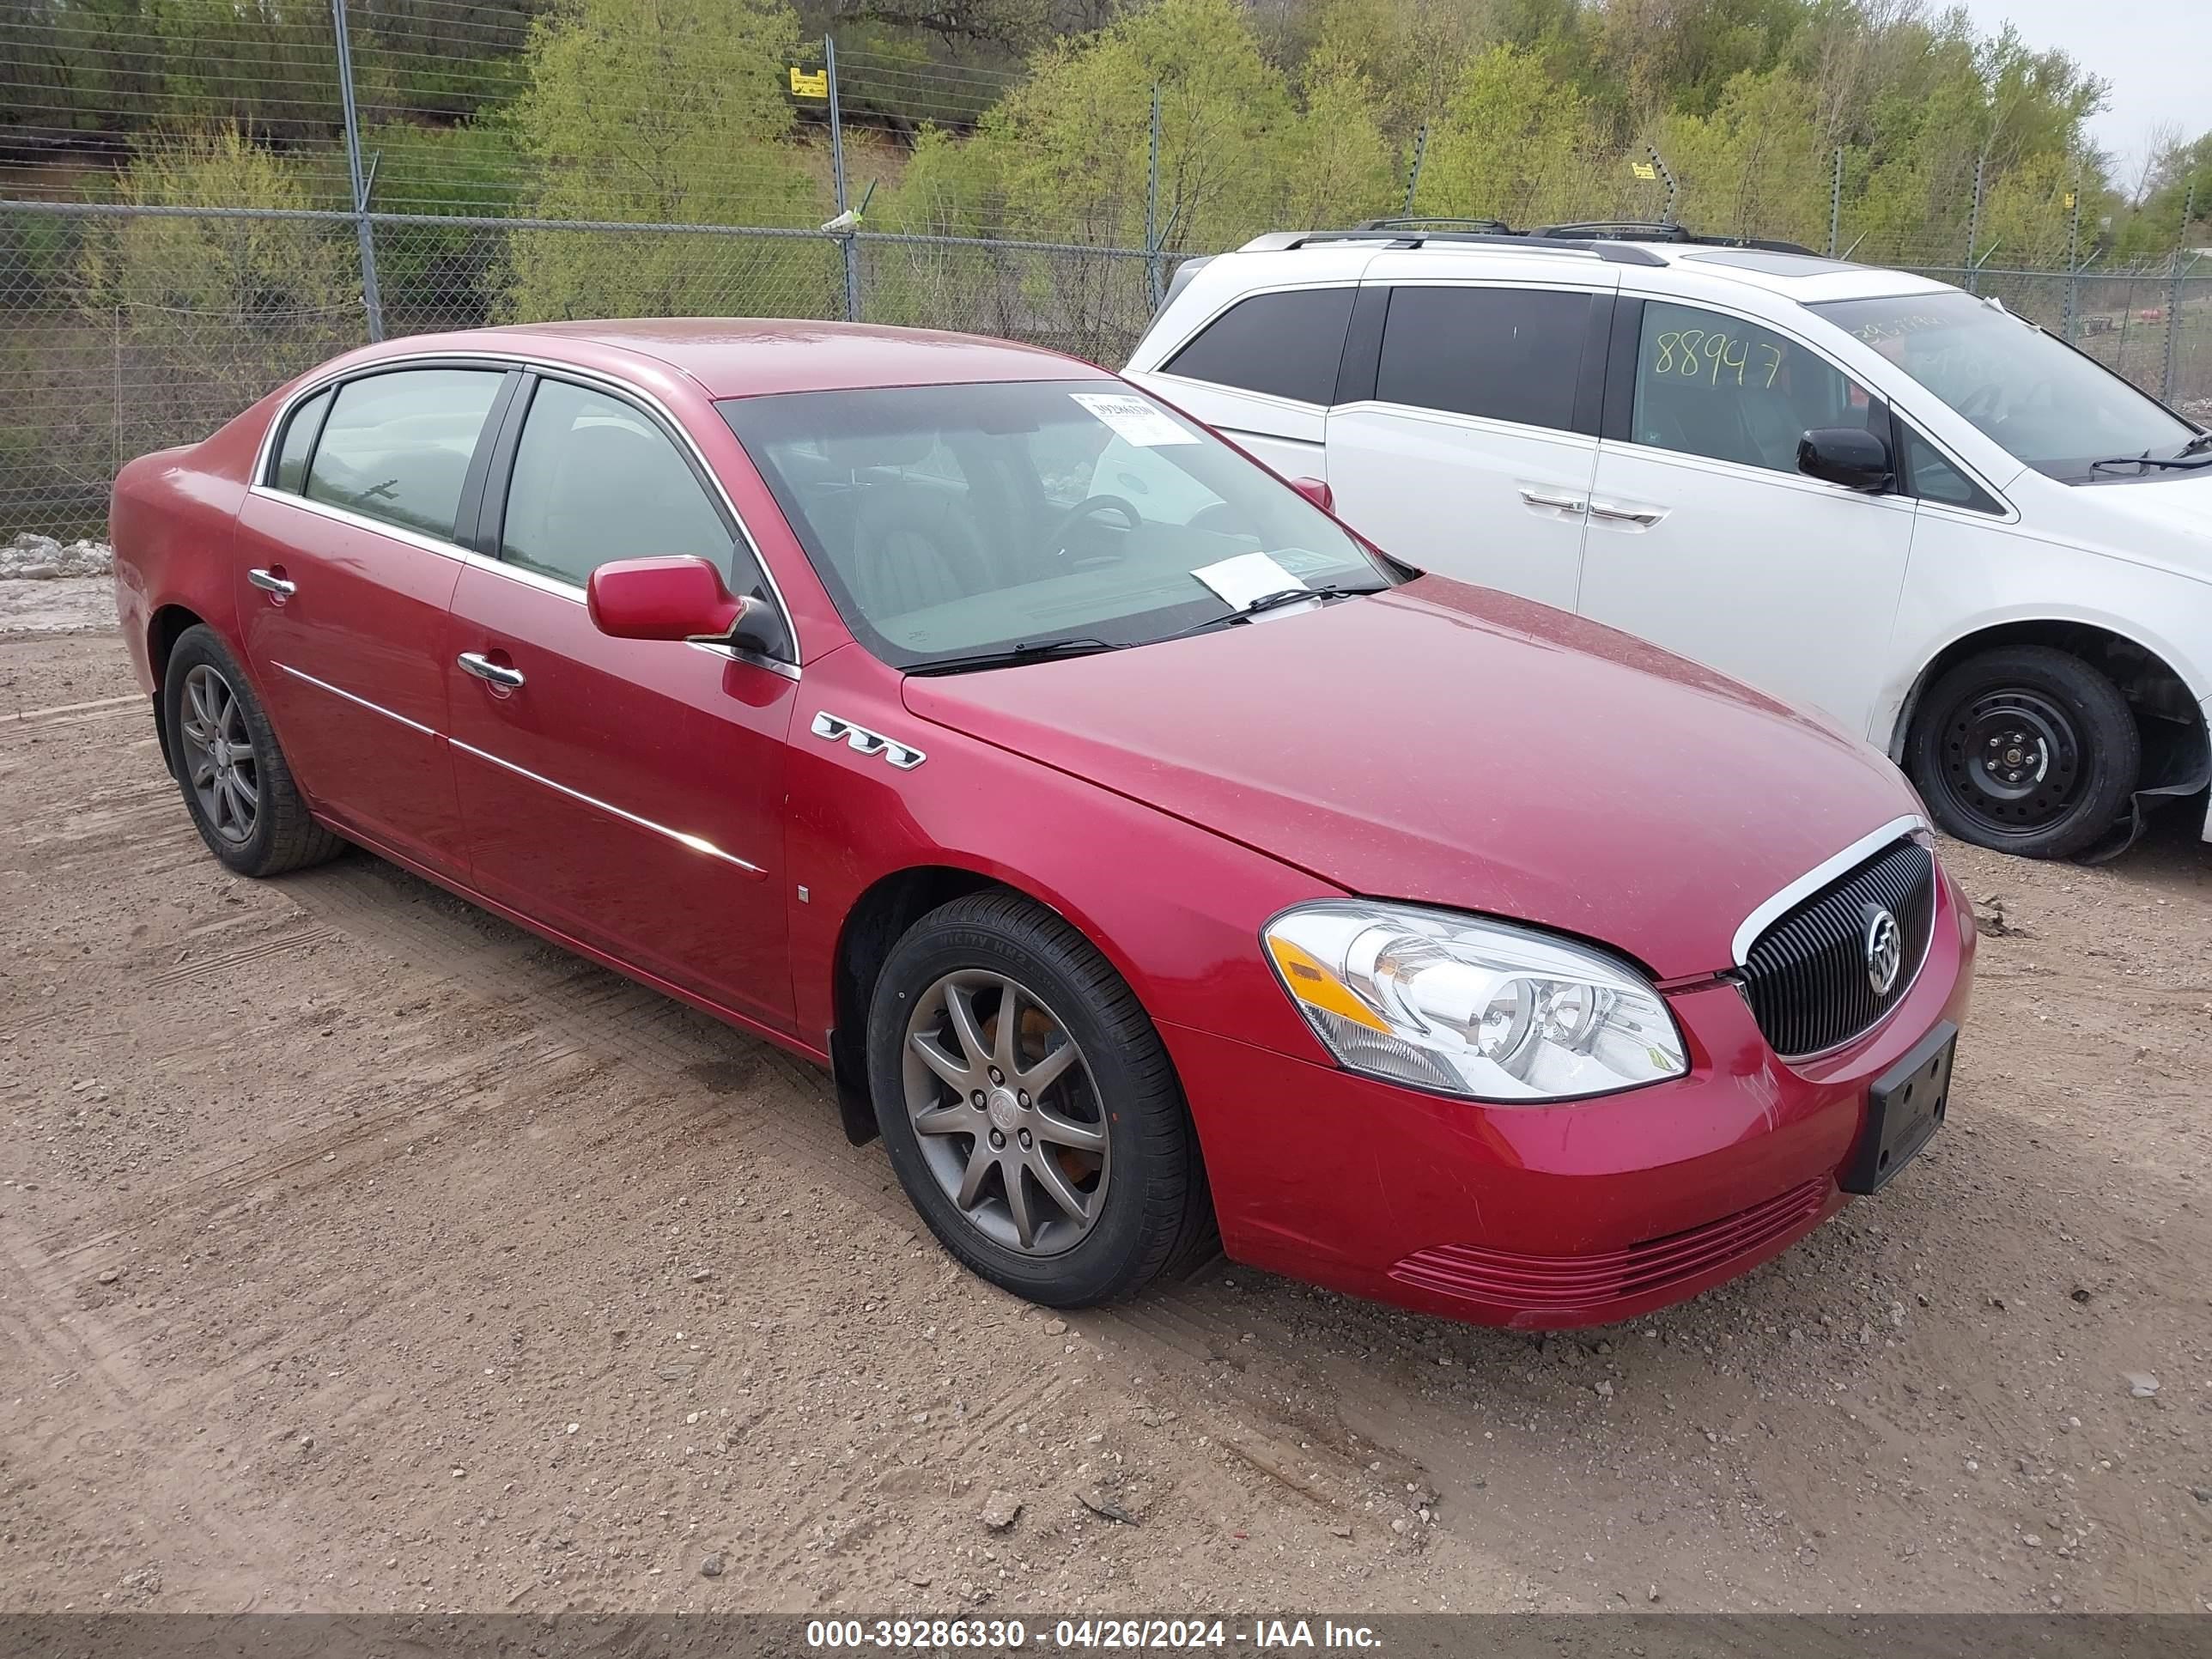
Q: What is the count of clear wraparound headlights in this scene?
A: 1